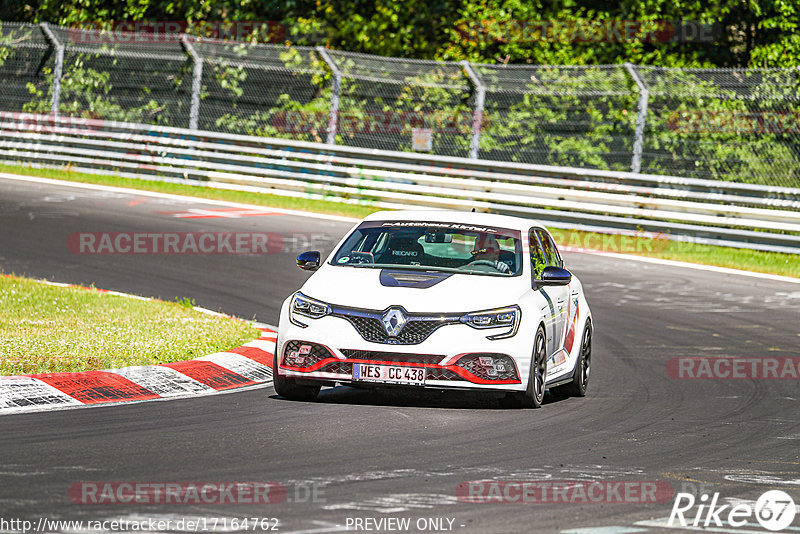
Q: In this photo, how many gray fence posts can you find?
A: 5